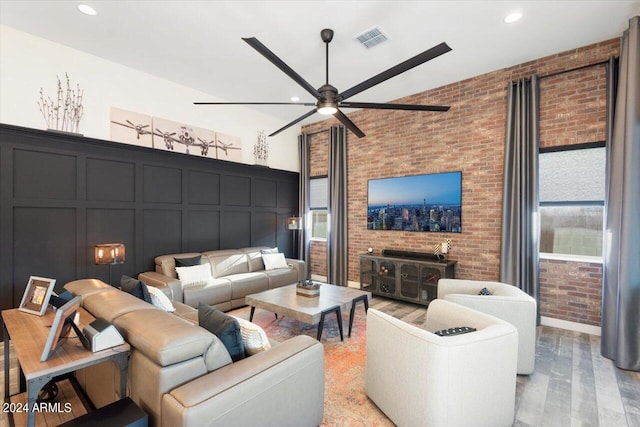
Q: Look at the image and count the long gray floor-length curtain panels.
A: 4